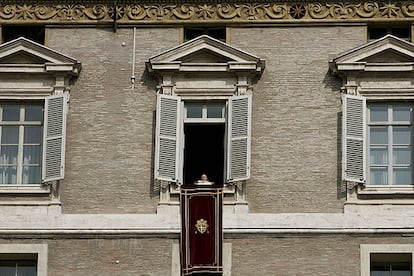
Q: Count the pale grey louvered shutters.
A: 4